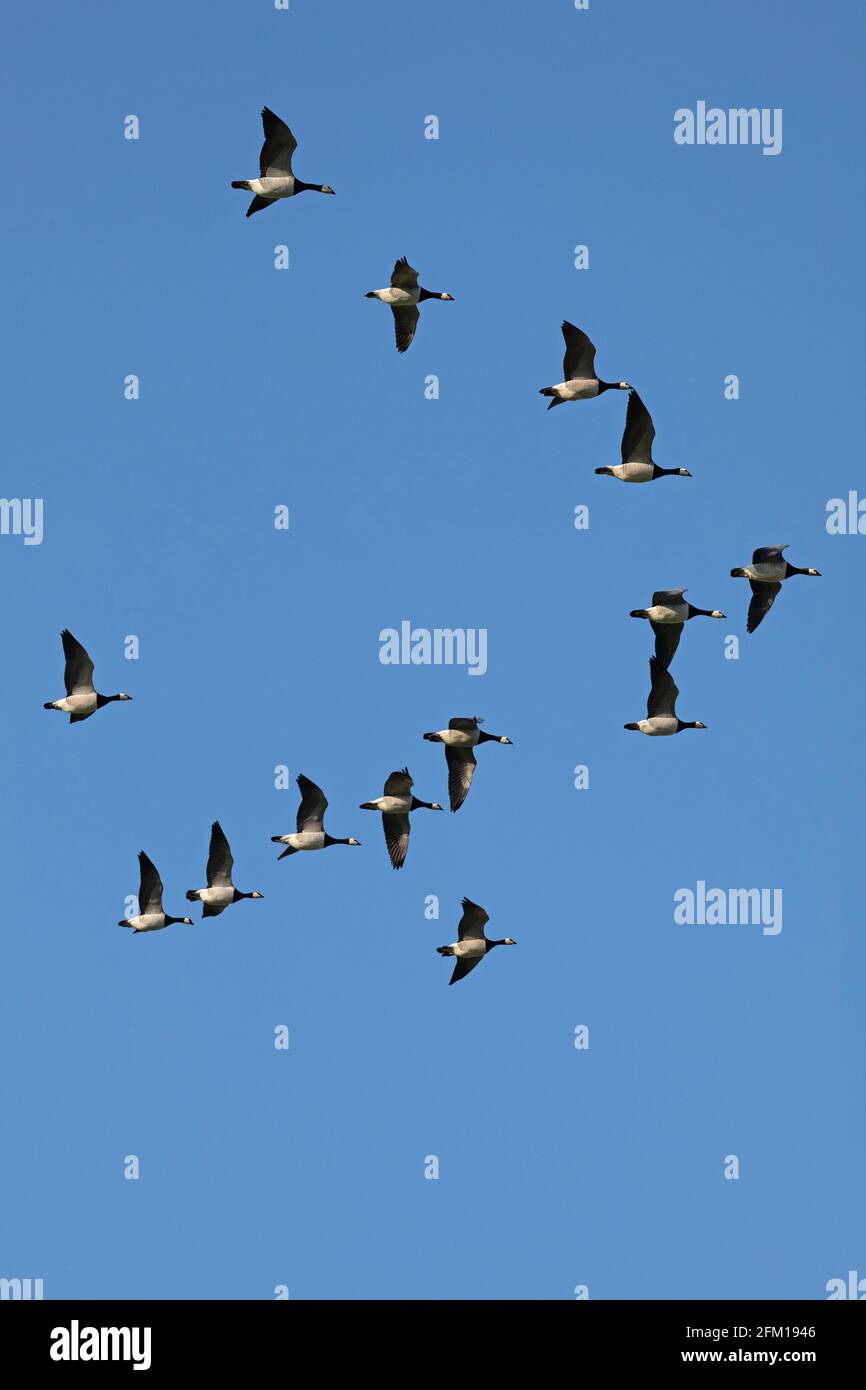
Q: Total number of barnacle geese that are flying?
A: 14